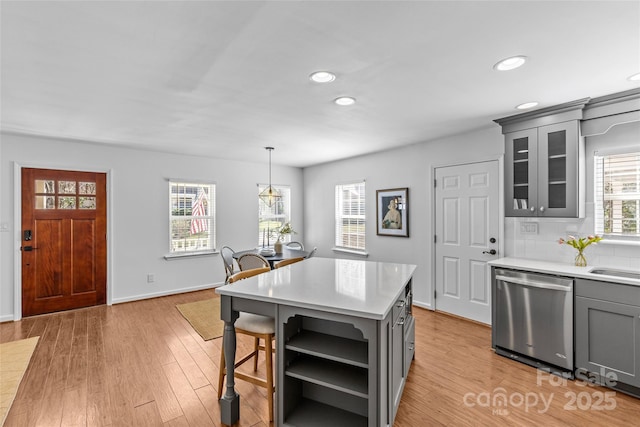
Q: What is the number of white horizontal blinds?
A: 4